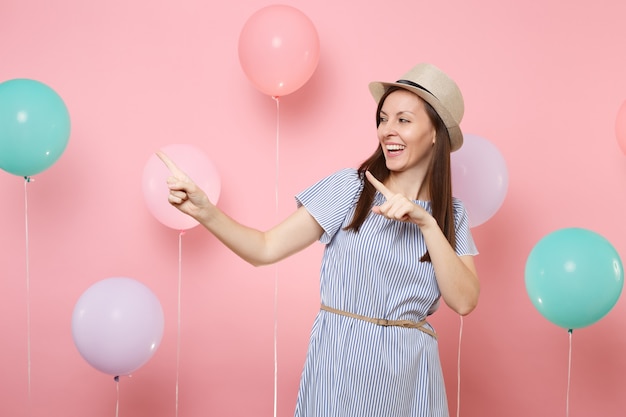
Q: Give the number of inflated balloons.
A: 7